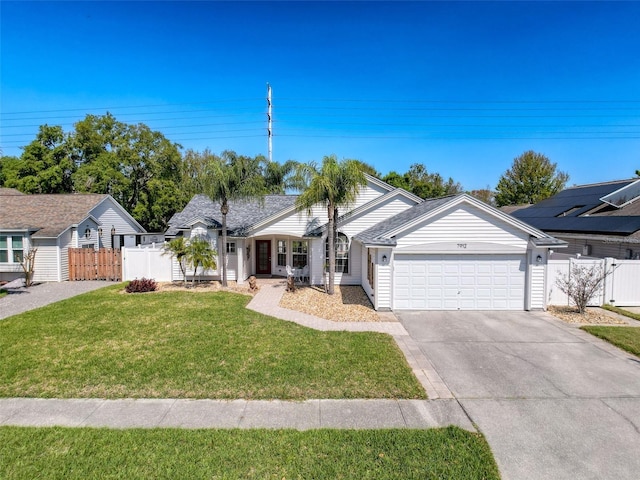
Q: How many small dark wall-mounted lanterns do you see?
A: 2